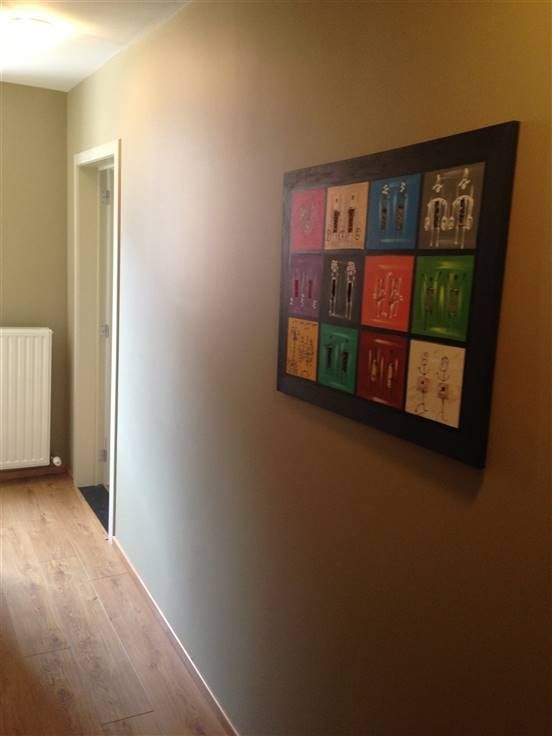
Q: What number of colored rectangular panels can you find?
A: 12